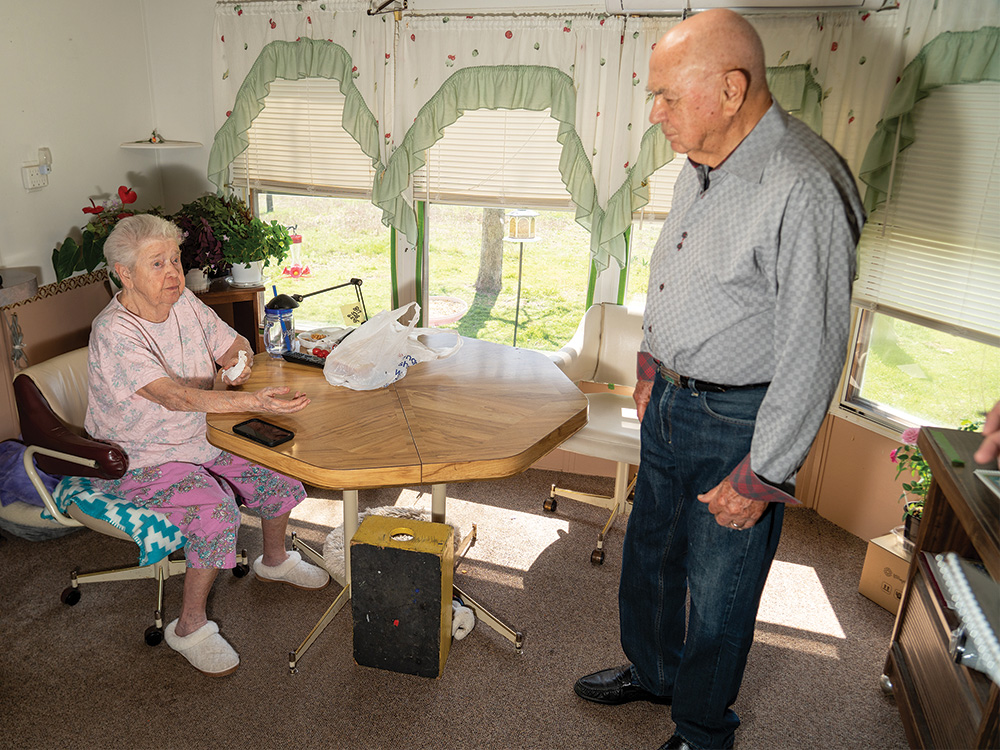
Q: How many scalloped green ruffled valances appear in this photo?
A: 4